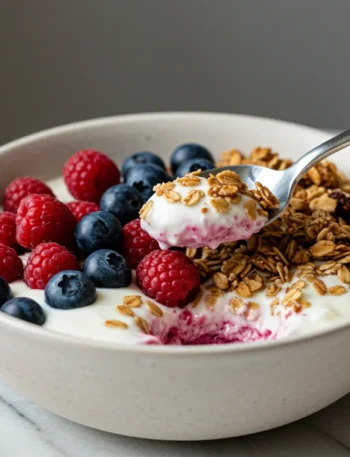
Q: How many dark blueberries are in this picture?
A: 10